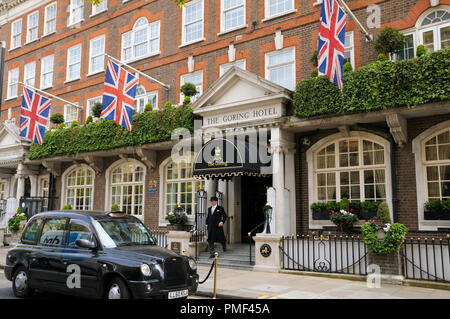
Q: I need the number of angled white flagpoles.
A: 3